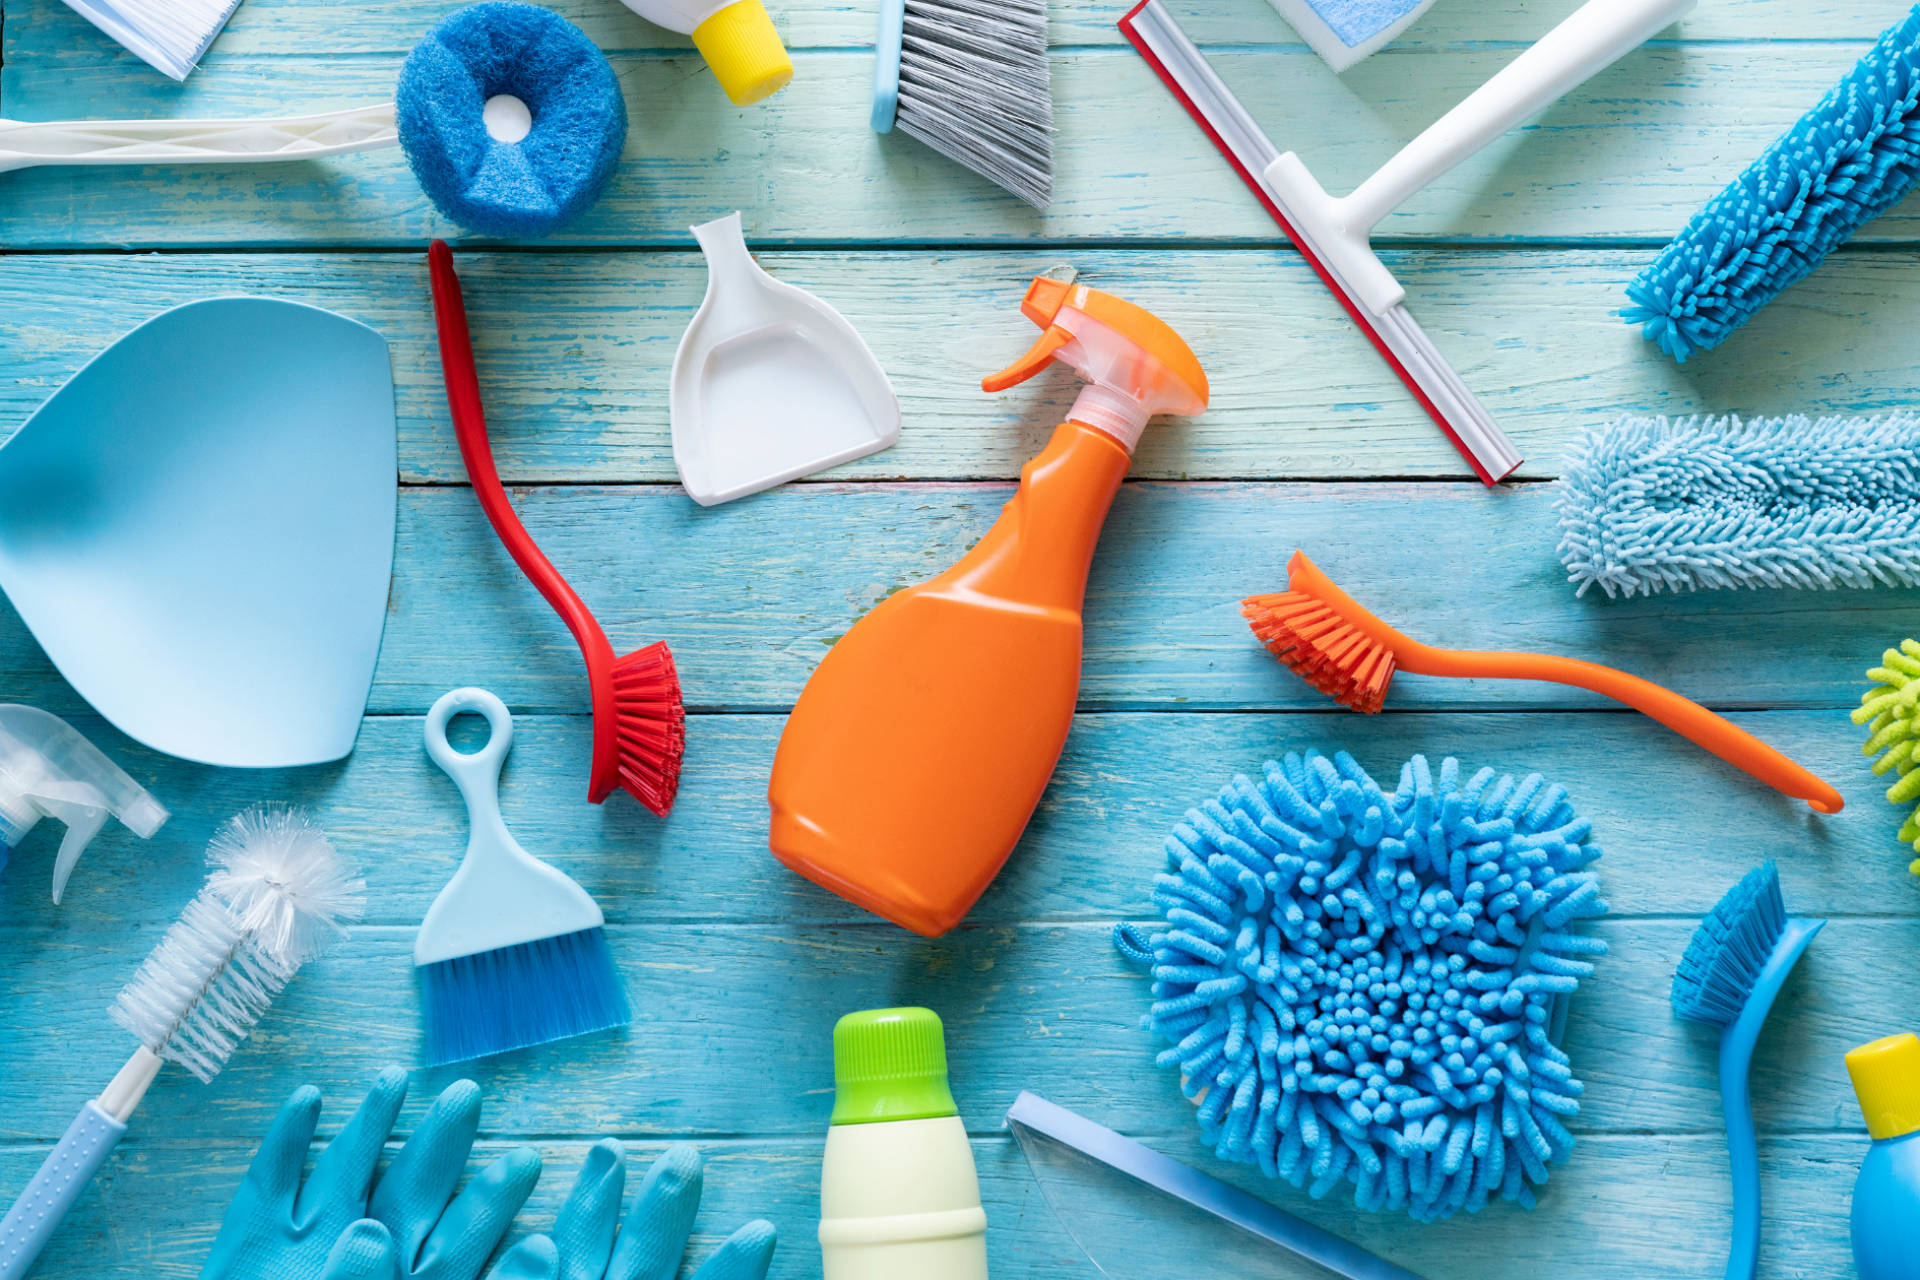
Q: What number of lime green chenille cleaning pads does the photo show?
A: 1